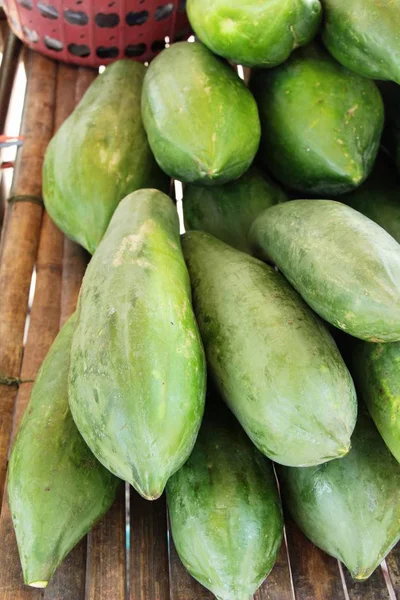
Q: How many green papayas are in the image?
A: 14